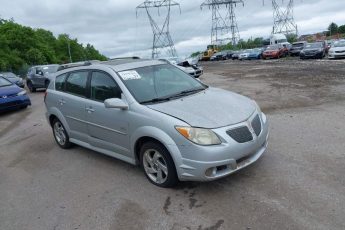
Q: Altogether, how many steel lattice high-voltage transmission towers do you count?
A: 3